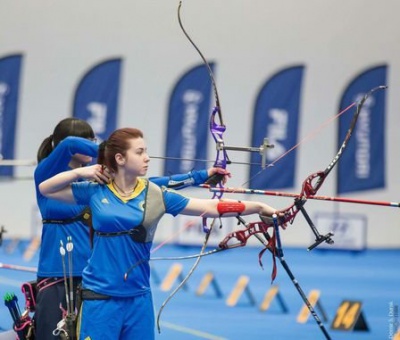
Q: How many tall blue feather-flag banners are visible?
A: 5